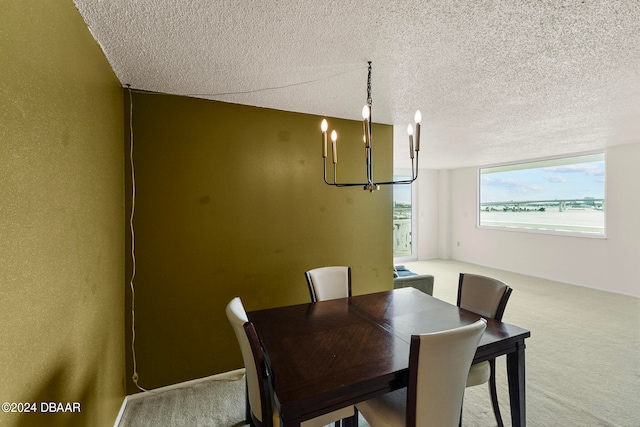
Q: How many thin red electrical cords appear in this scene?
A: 0